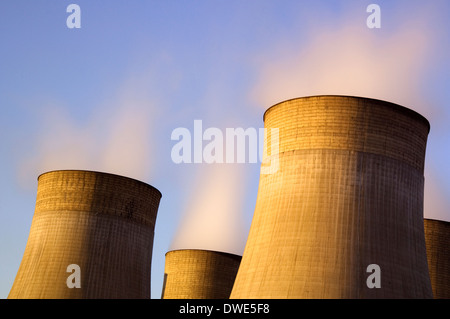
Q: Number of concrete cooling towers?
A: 4